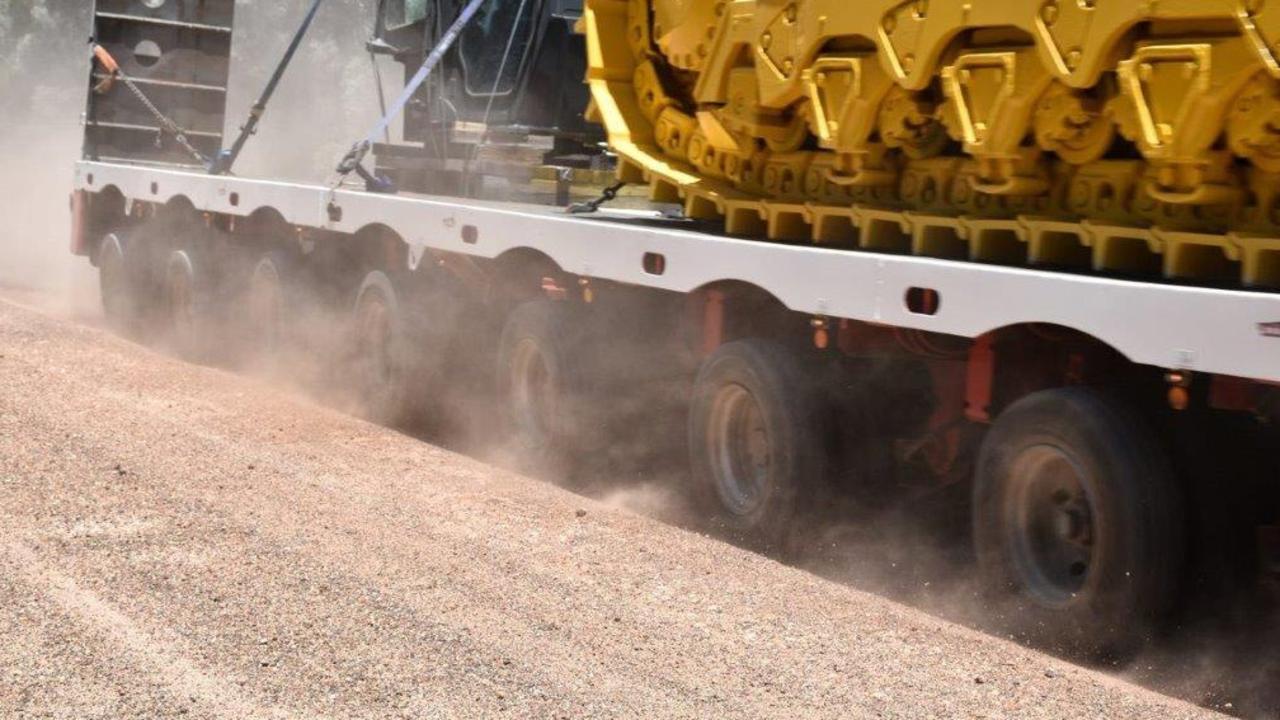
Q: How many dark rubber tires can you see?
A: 7